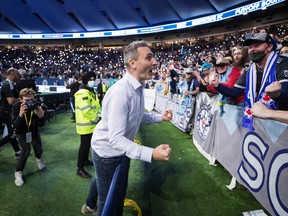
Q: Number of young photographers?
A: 1